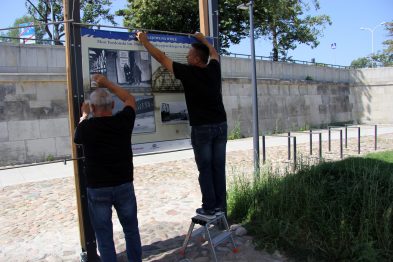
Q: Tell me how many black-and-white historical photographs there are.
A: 3